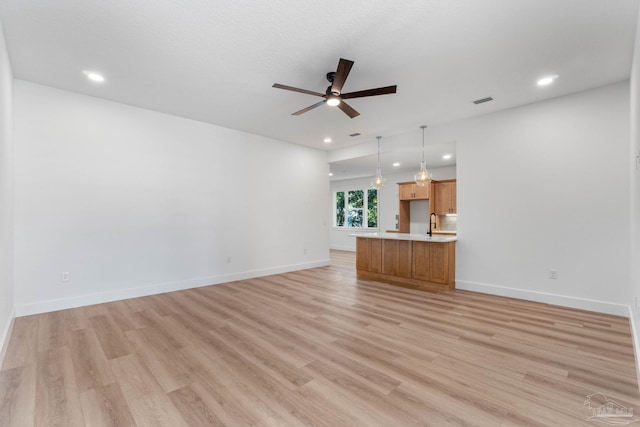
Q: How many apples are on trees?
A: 0